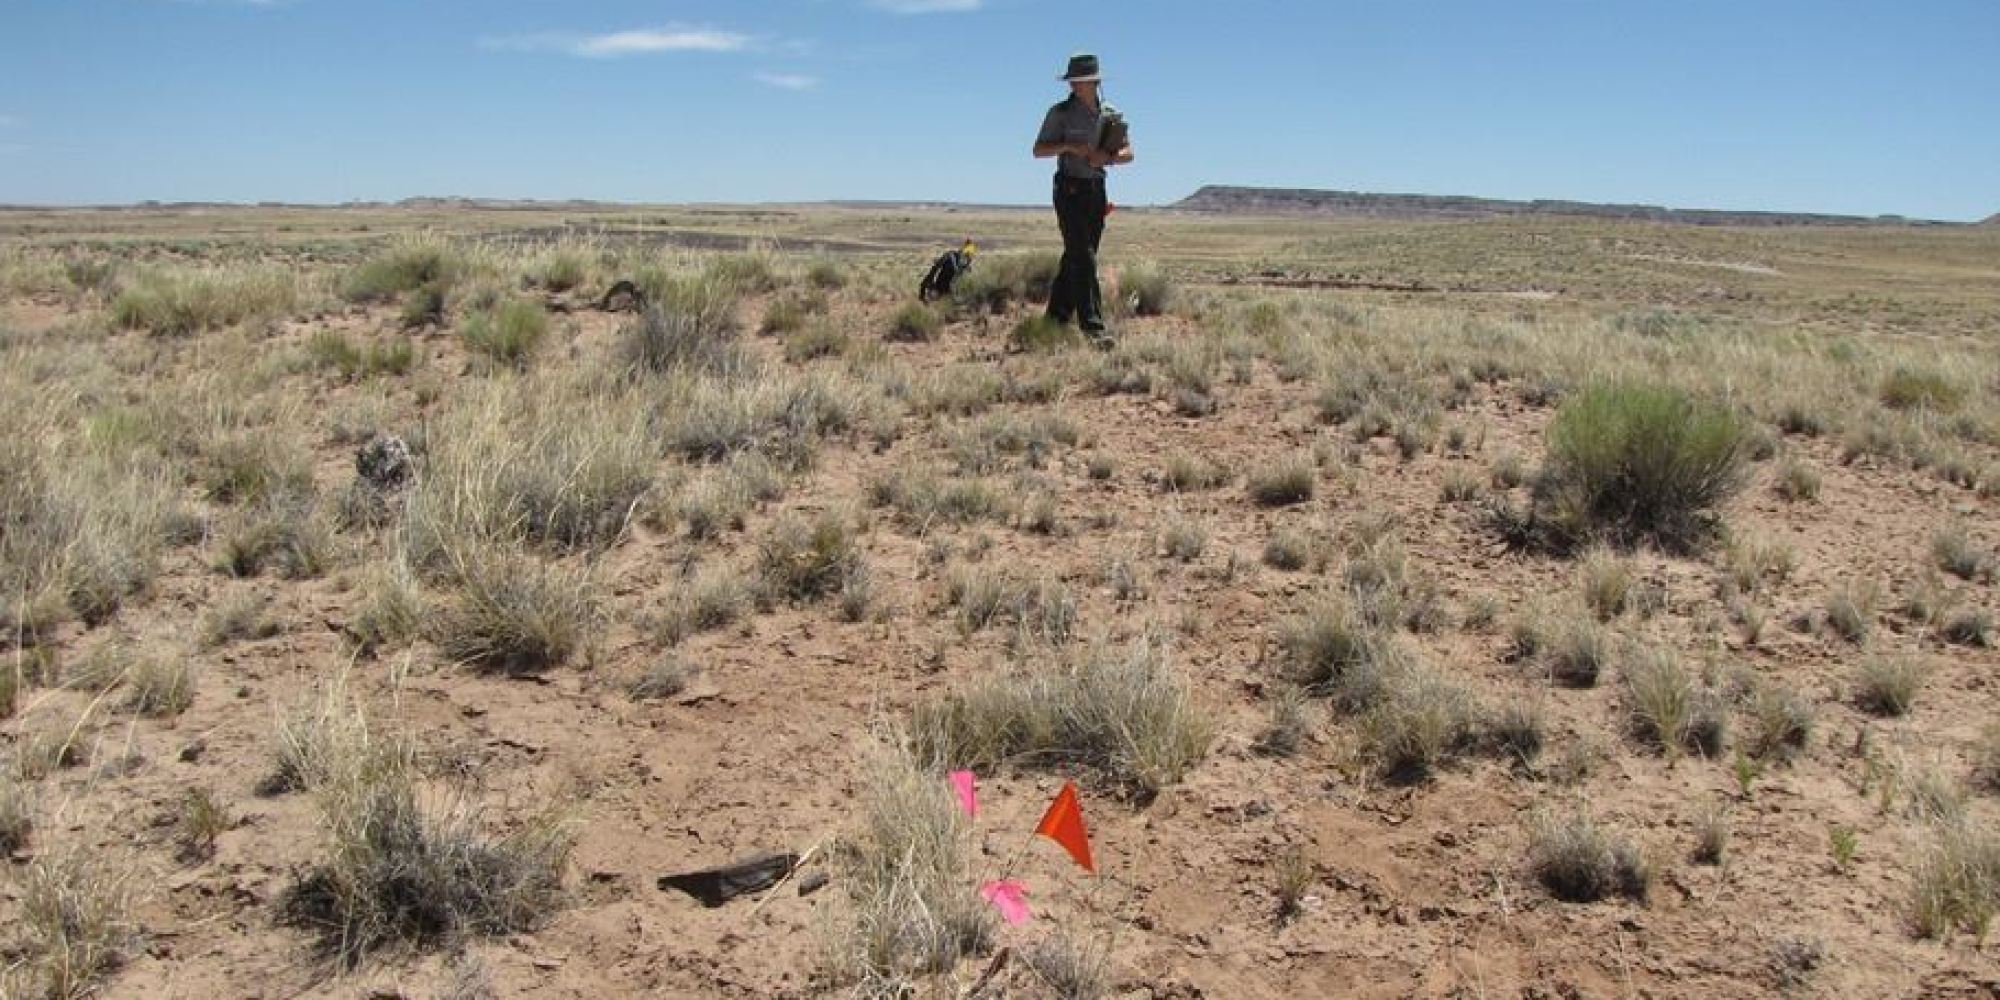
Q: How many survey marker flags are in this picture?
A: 3